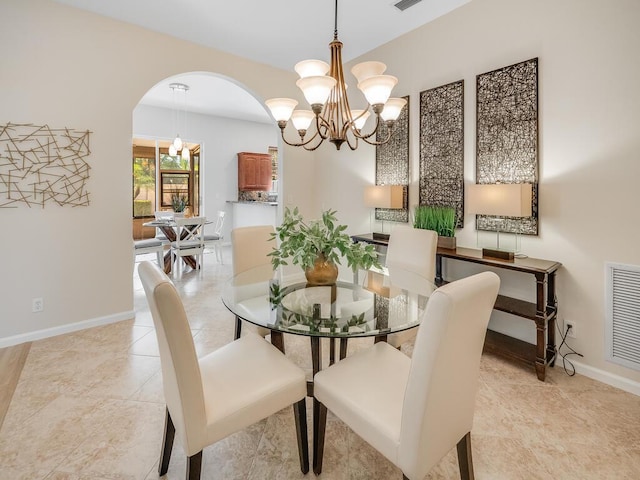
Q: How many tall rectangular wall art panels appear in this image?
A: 3